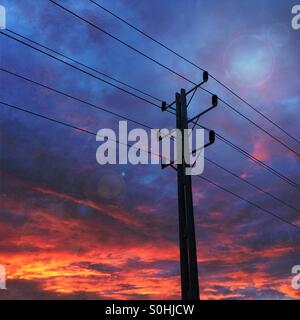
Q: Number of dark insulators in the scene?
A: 6